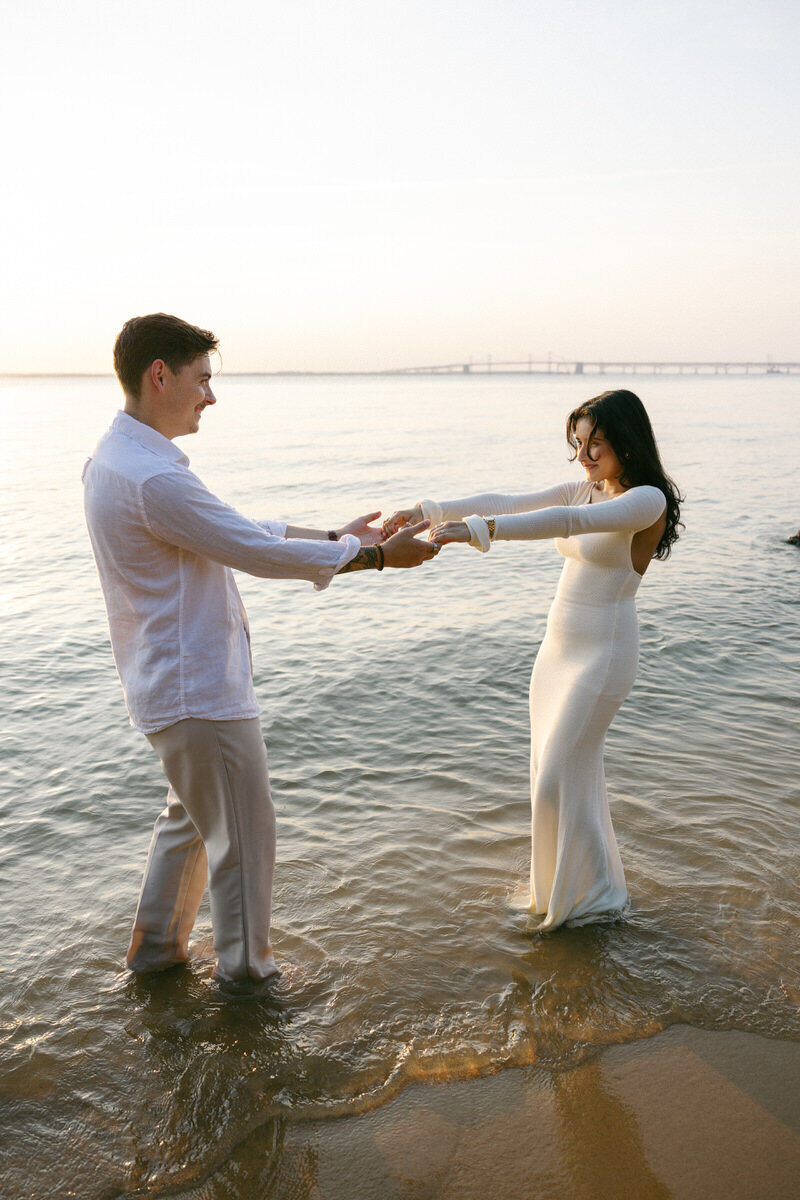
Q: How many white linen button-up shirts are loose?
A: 1